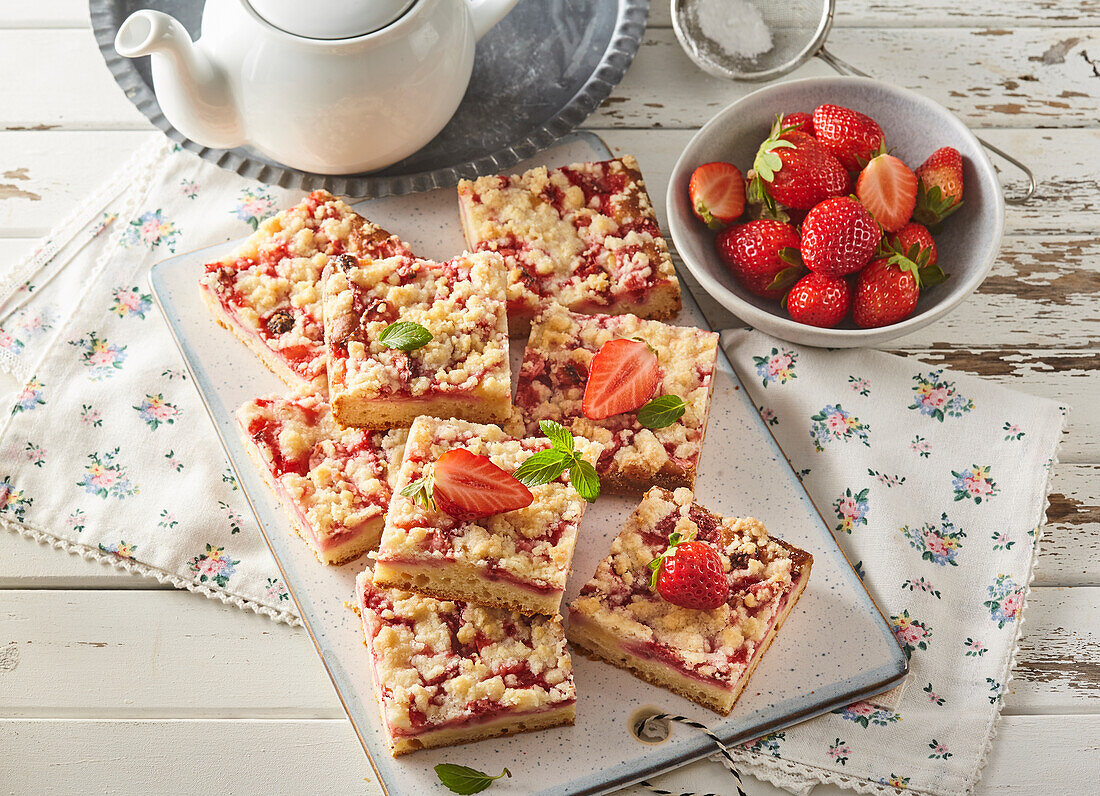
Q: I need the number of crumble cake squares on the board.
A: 8